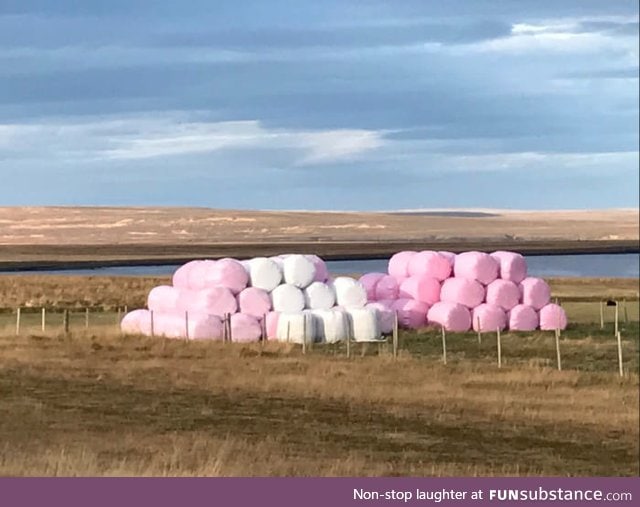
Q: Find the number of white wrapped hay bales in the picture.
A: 8